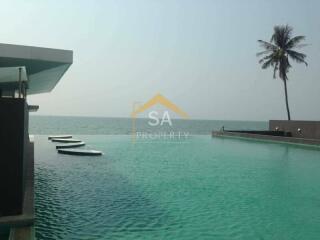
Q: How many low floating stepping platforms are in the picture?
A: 4